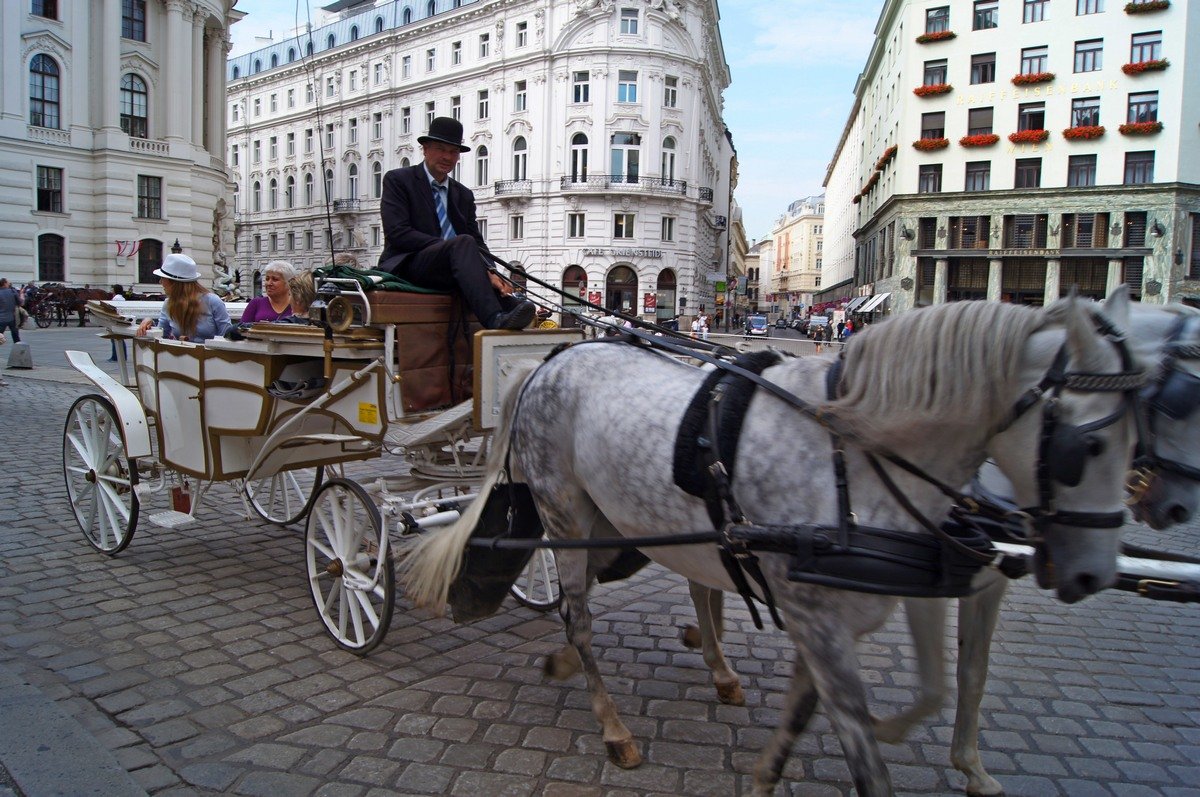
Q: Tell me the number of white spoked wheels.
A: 4